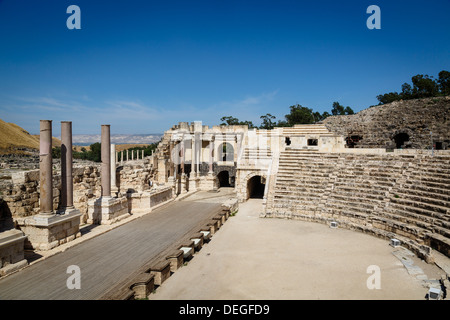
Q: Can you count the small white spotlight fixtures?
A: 3